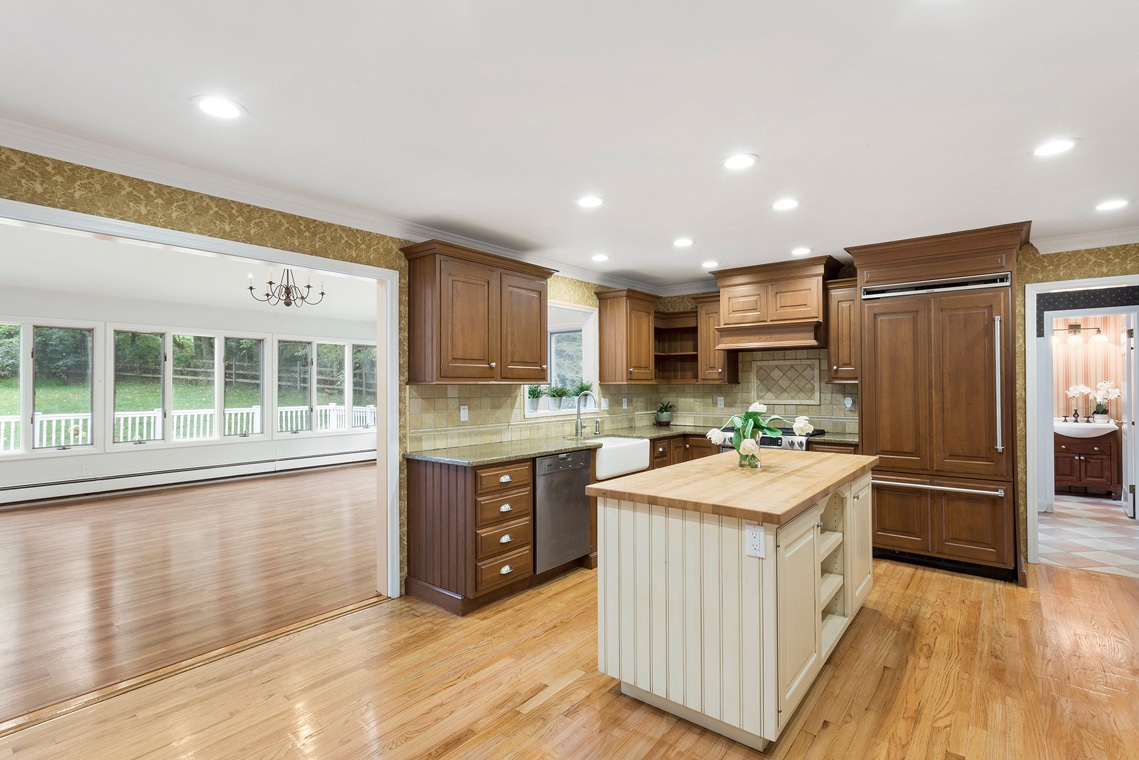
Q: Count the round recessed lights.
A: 10